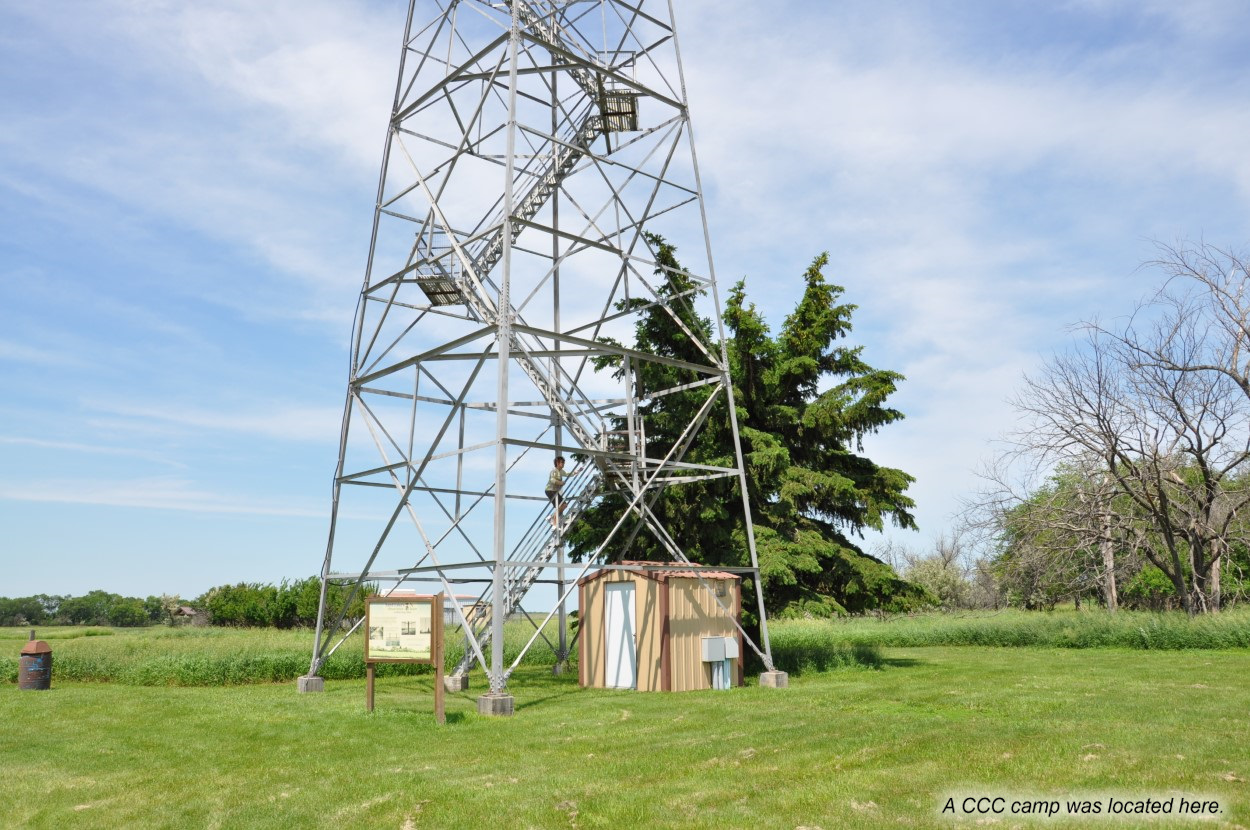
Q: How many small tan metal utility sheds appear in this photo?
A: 1